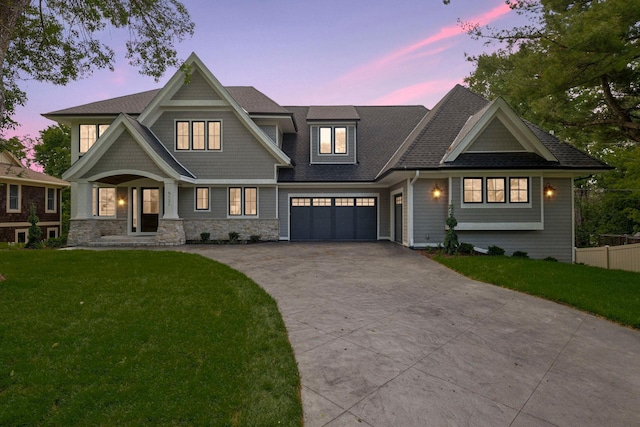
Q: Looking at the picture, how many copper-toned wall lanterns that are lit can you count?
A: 3